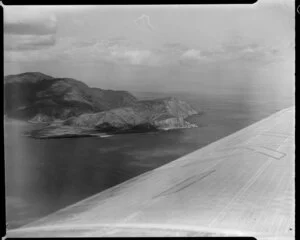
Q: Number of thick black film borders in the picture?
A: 4